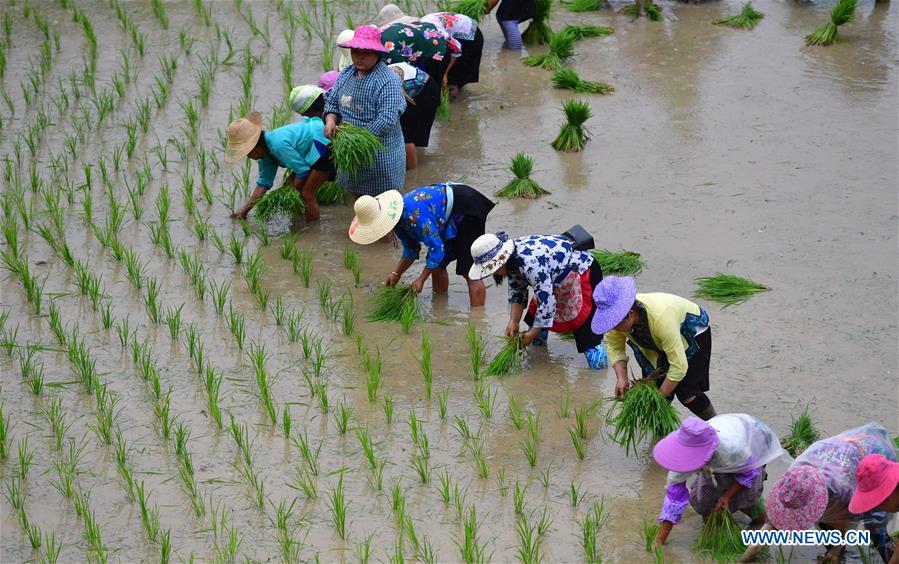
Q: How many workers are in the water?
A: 13